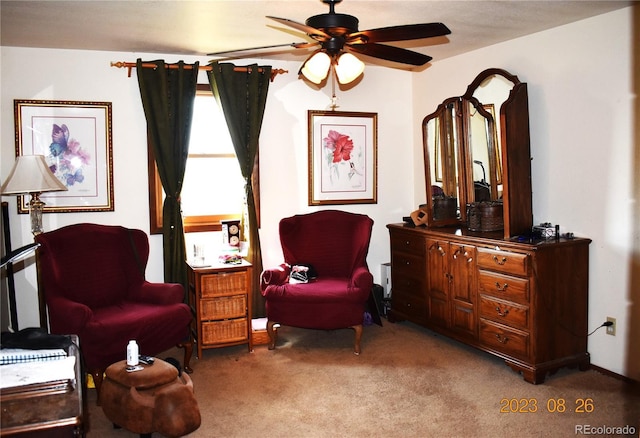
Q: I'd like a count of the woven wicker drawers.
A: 3